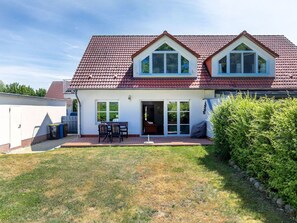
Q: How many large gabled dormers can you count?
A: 2